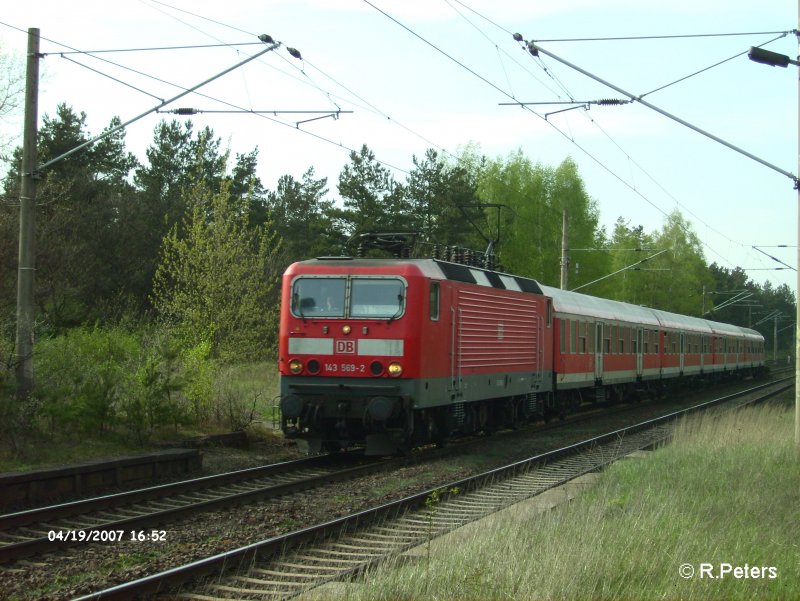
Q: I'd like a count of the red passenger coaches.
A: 4